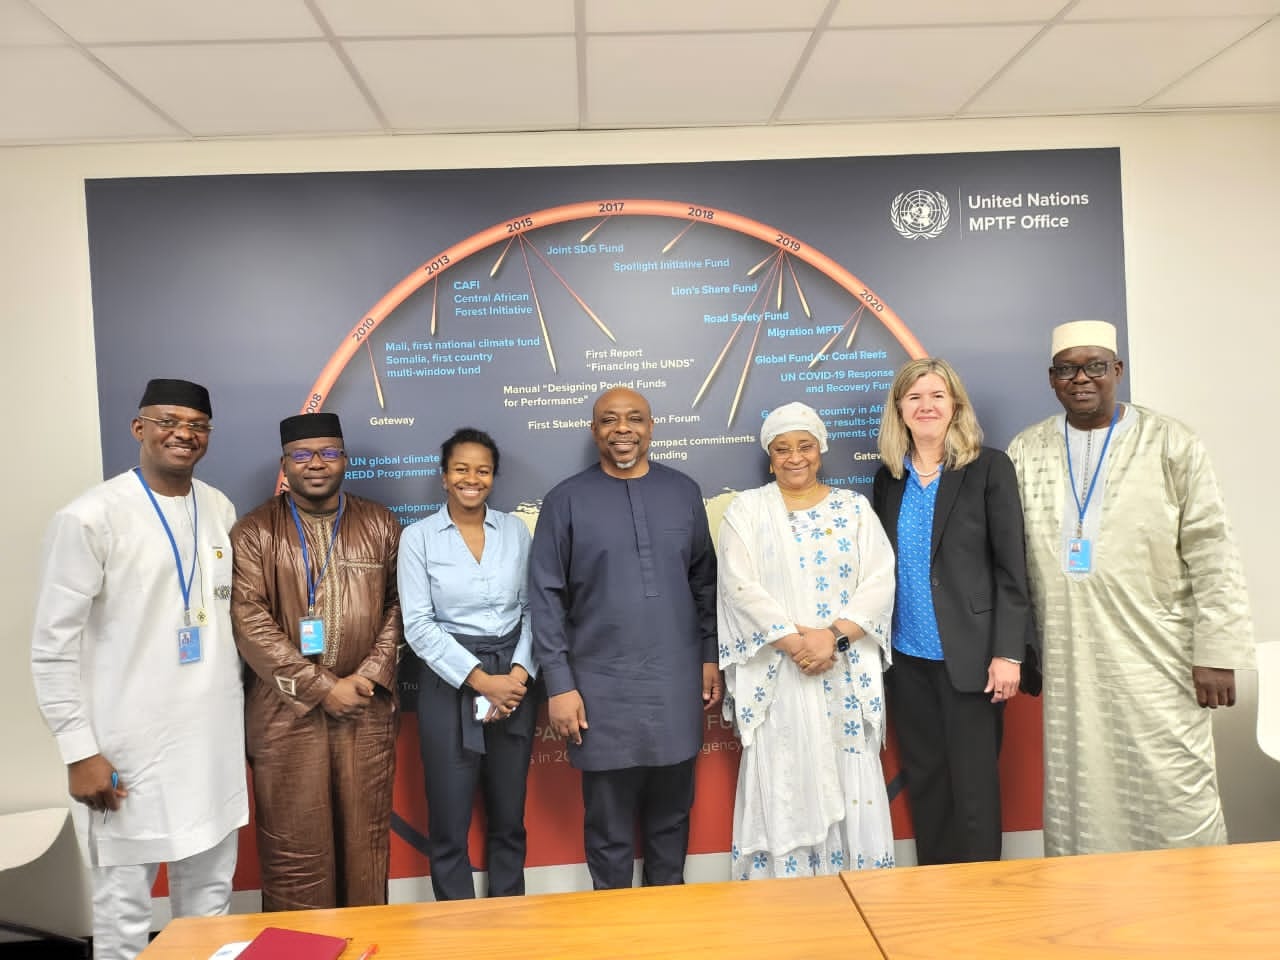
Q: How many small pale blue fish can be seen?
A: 0